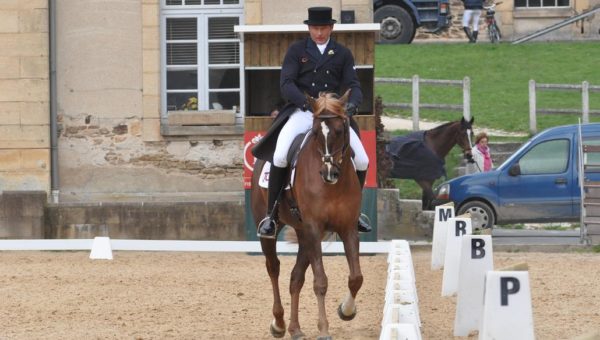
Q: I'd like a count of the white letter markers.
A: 4